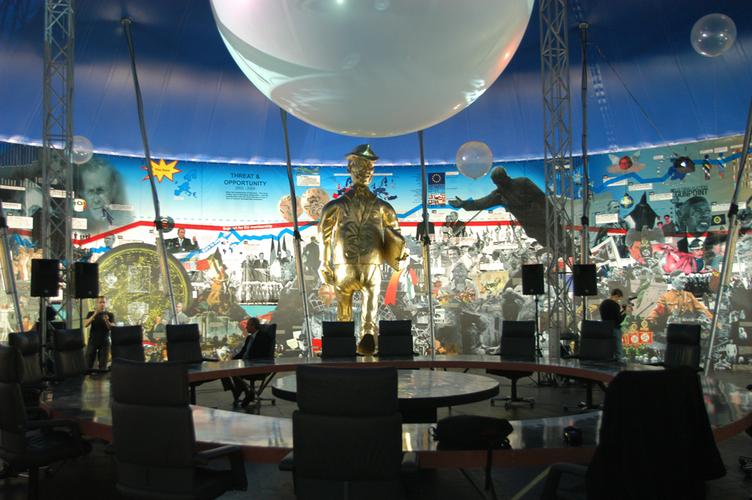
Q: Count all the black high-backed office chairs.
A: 14